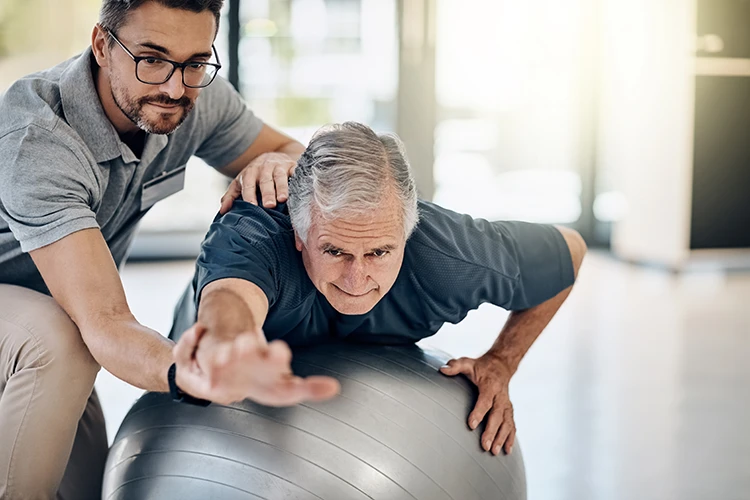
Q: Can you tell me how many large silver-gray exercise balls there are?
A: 1